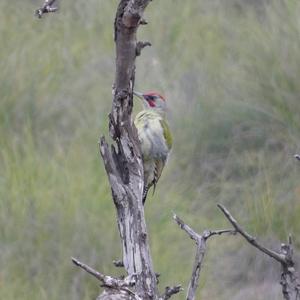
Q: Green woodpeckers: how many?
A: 1